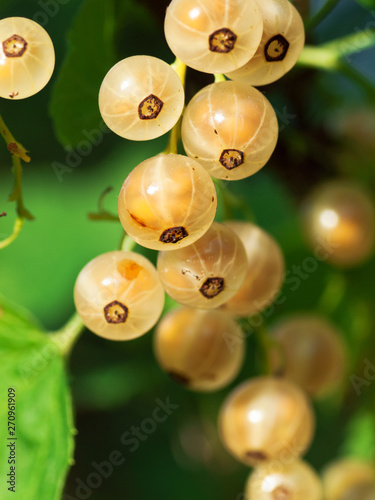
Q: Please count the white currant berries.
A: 15